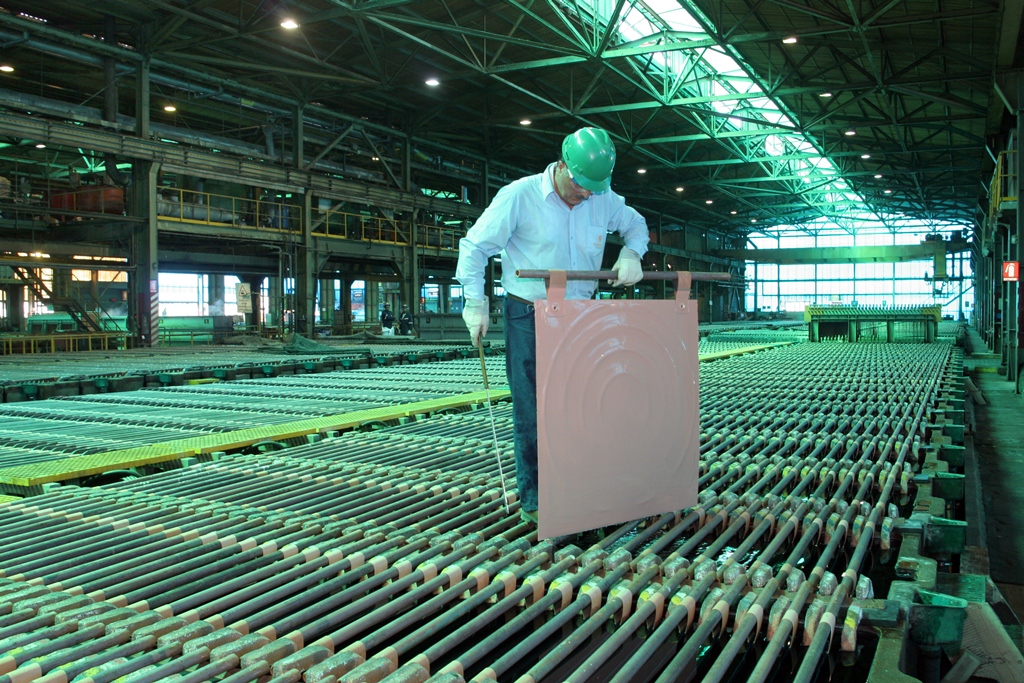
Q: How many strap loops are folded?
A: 2